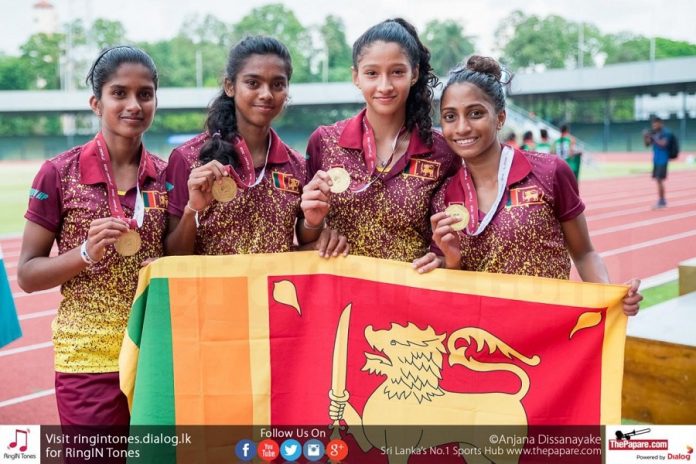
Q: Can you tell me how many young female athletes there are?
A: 4